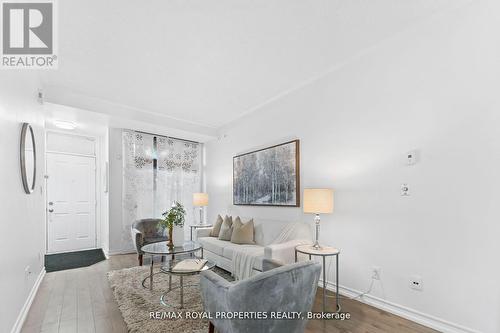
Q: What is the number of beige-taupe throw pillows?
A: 3